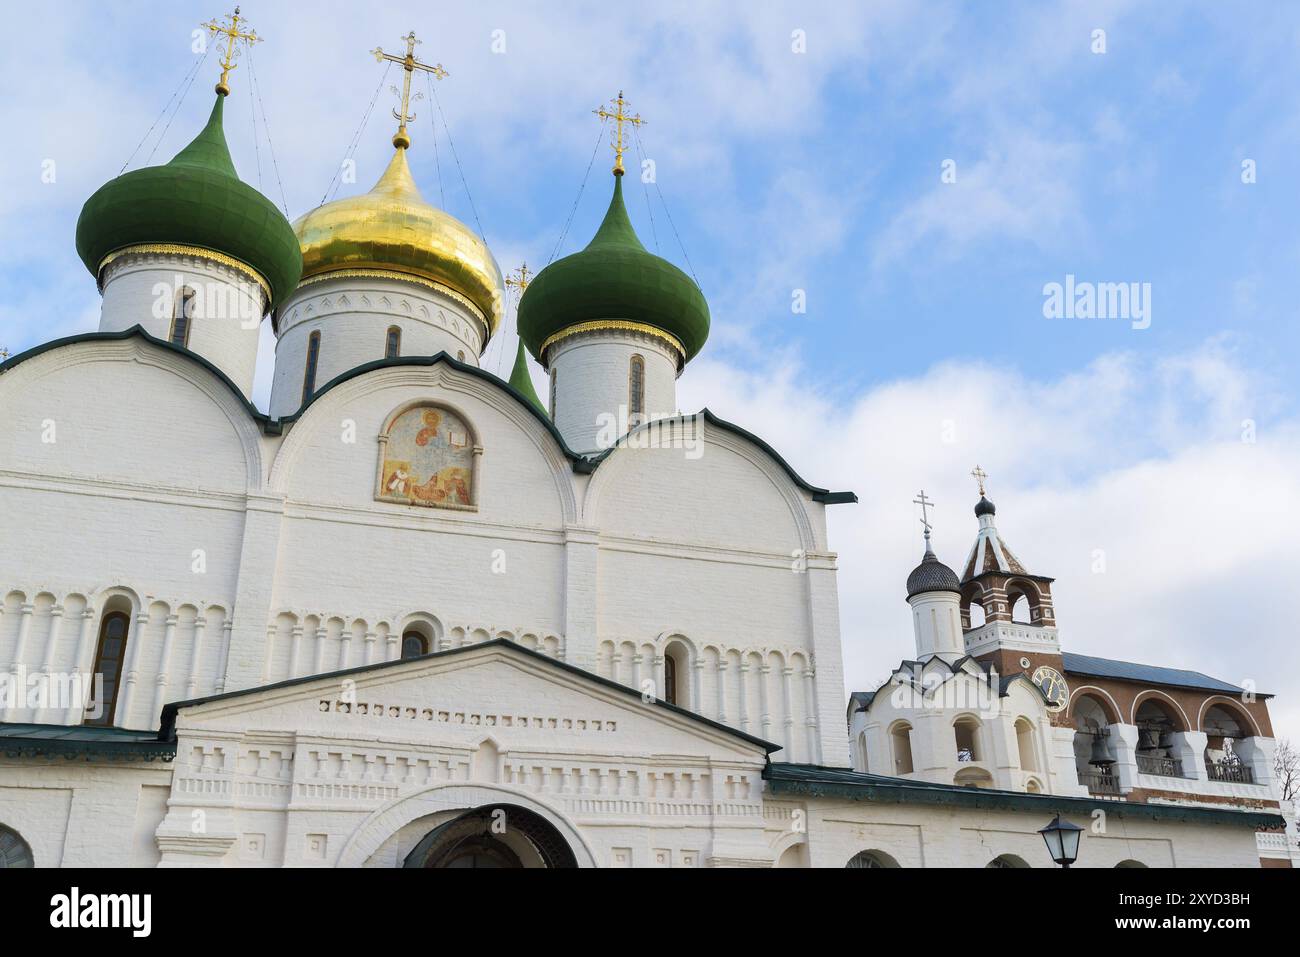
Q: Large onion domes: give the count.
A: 3